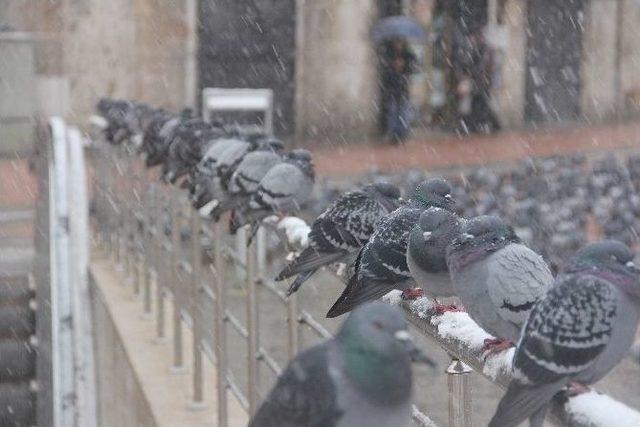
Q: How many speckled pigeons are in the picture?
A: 3